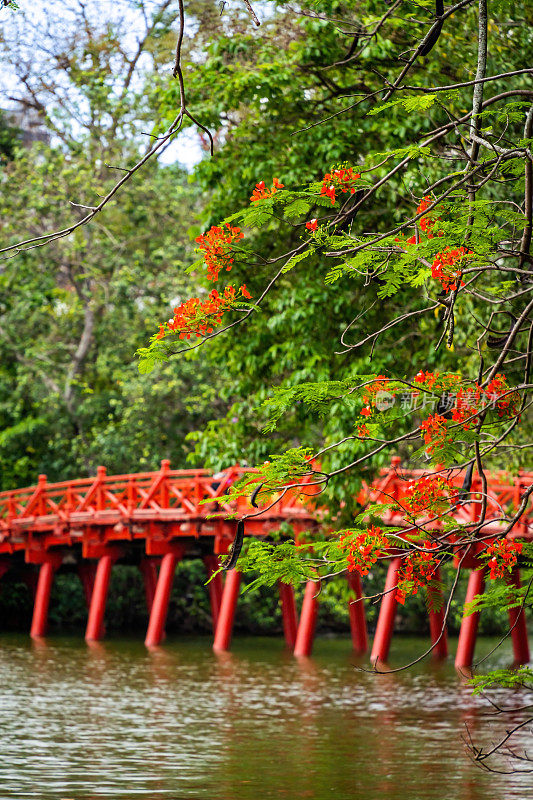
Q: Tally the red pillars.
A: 14